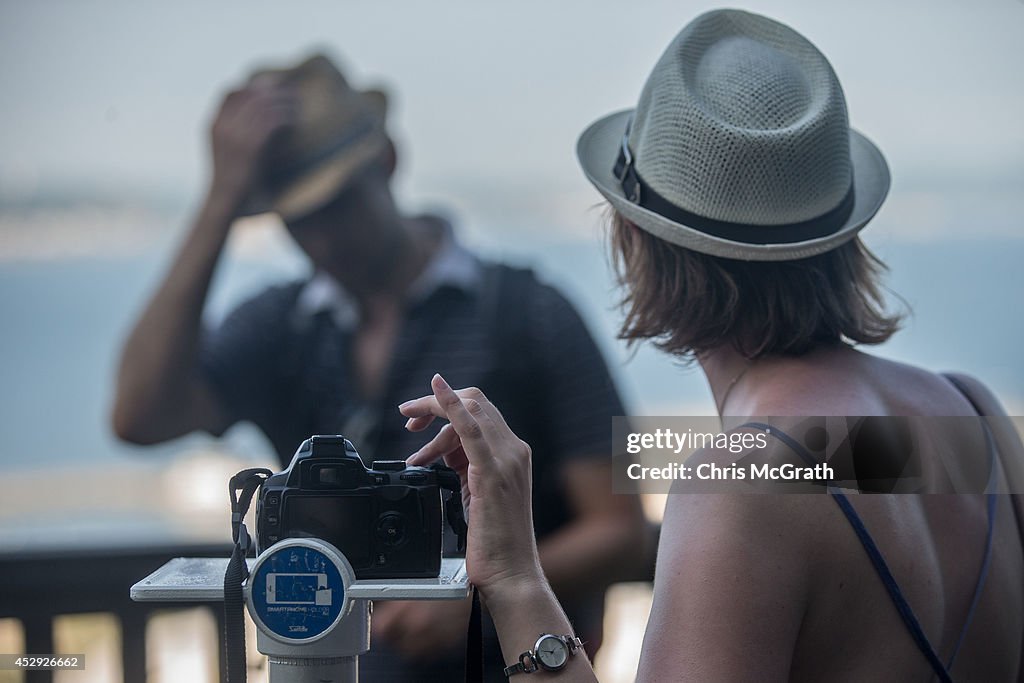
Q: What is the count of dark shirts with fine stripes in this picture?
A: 1